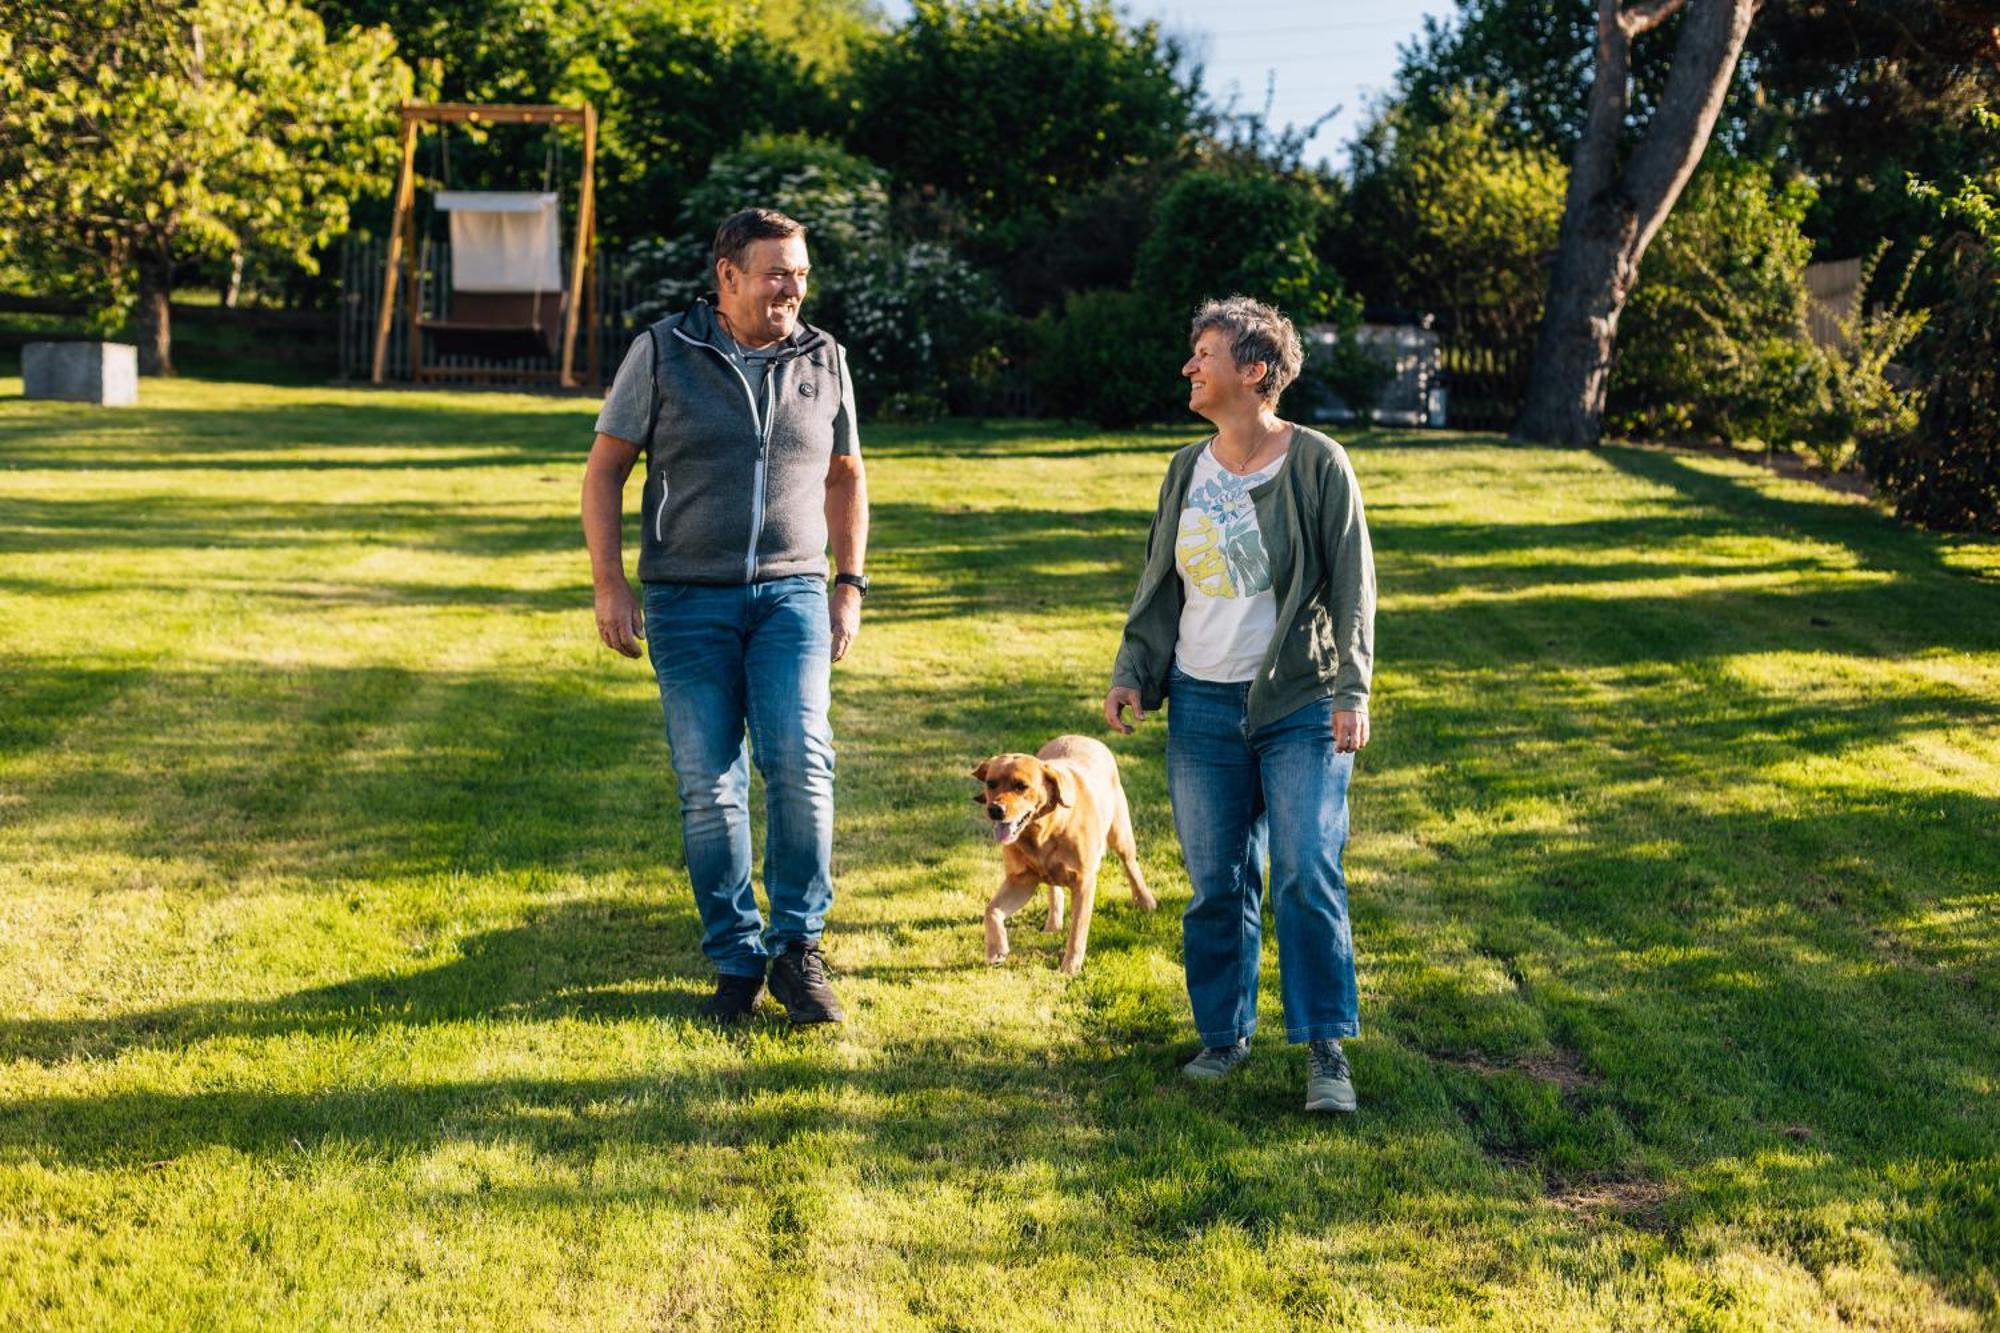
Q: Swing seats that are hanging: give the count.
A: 1